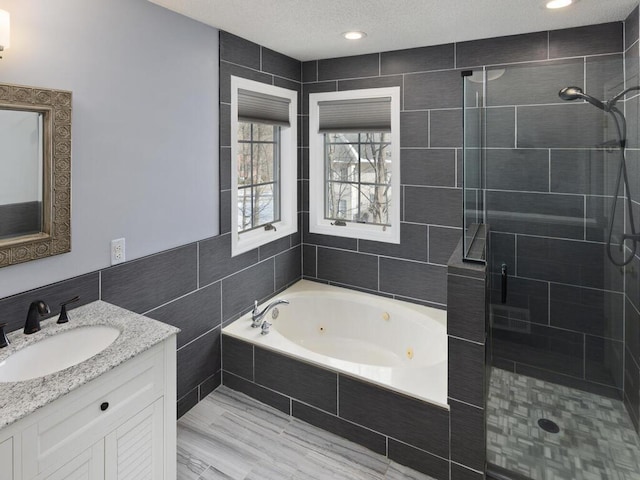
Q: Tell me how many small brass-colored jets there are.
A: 3